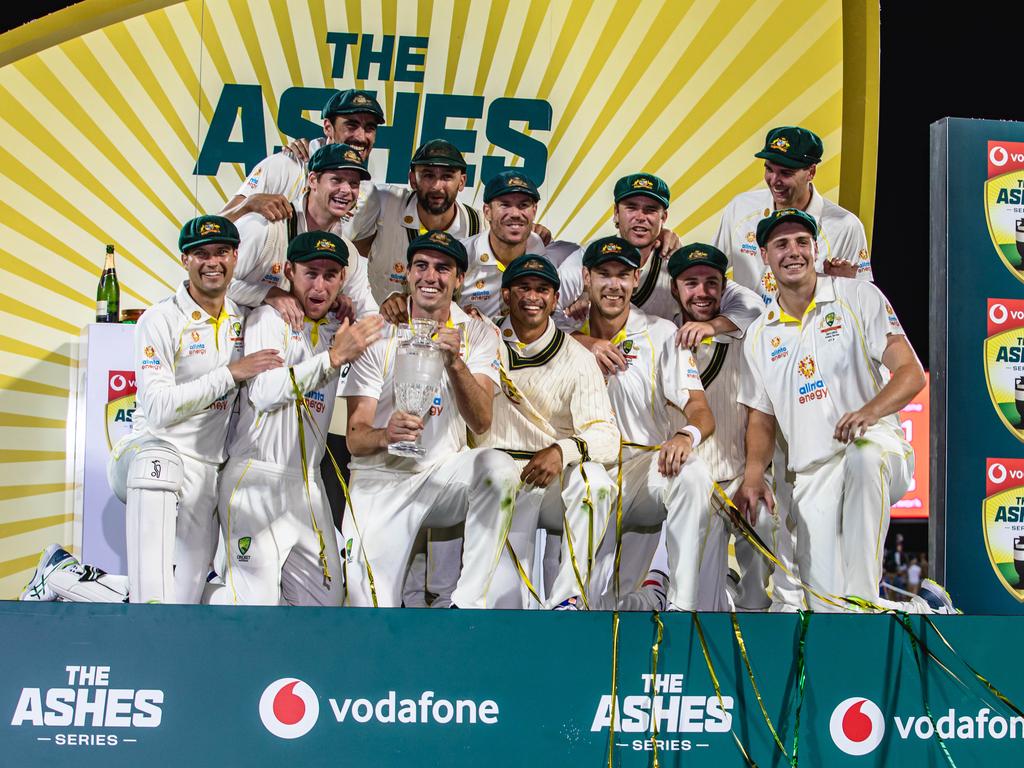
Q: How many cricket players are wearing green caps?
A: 13